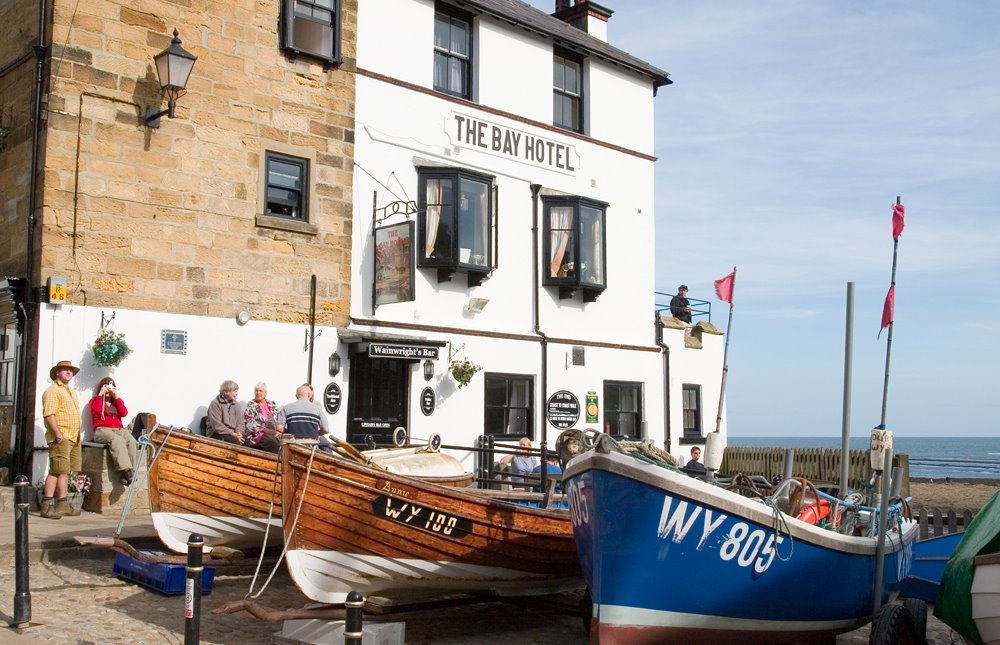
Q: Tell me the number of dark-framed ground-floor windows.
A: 3